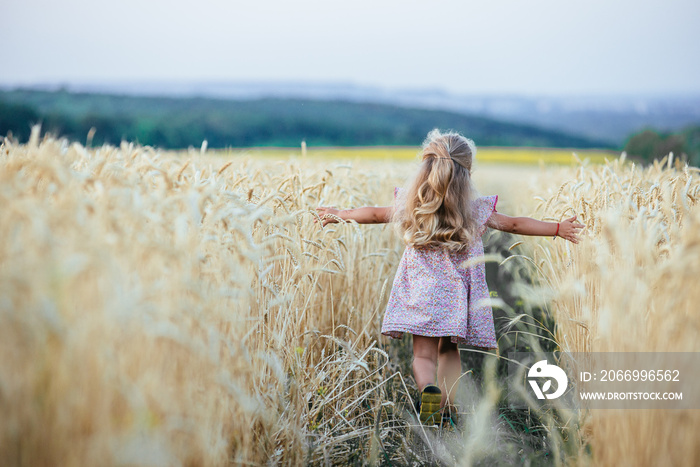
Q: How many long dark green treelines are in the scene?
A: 1